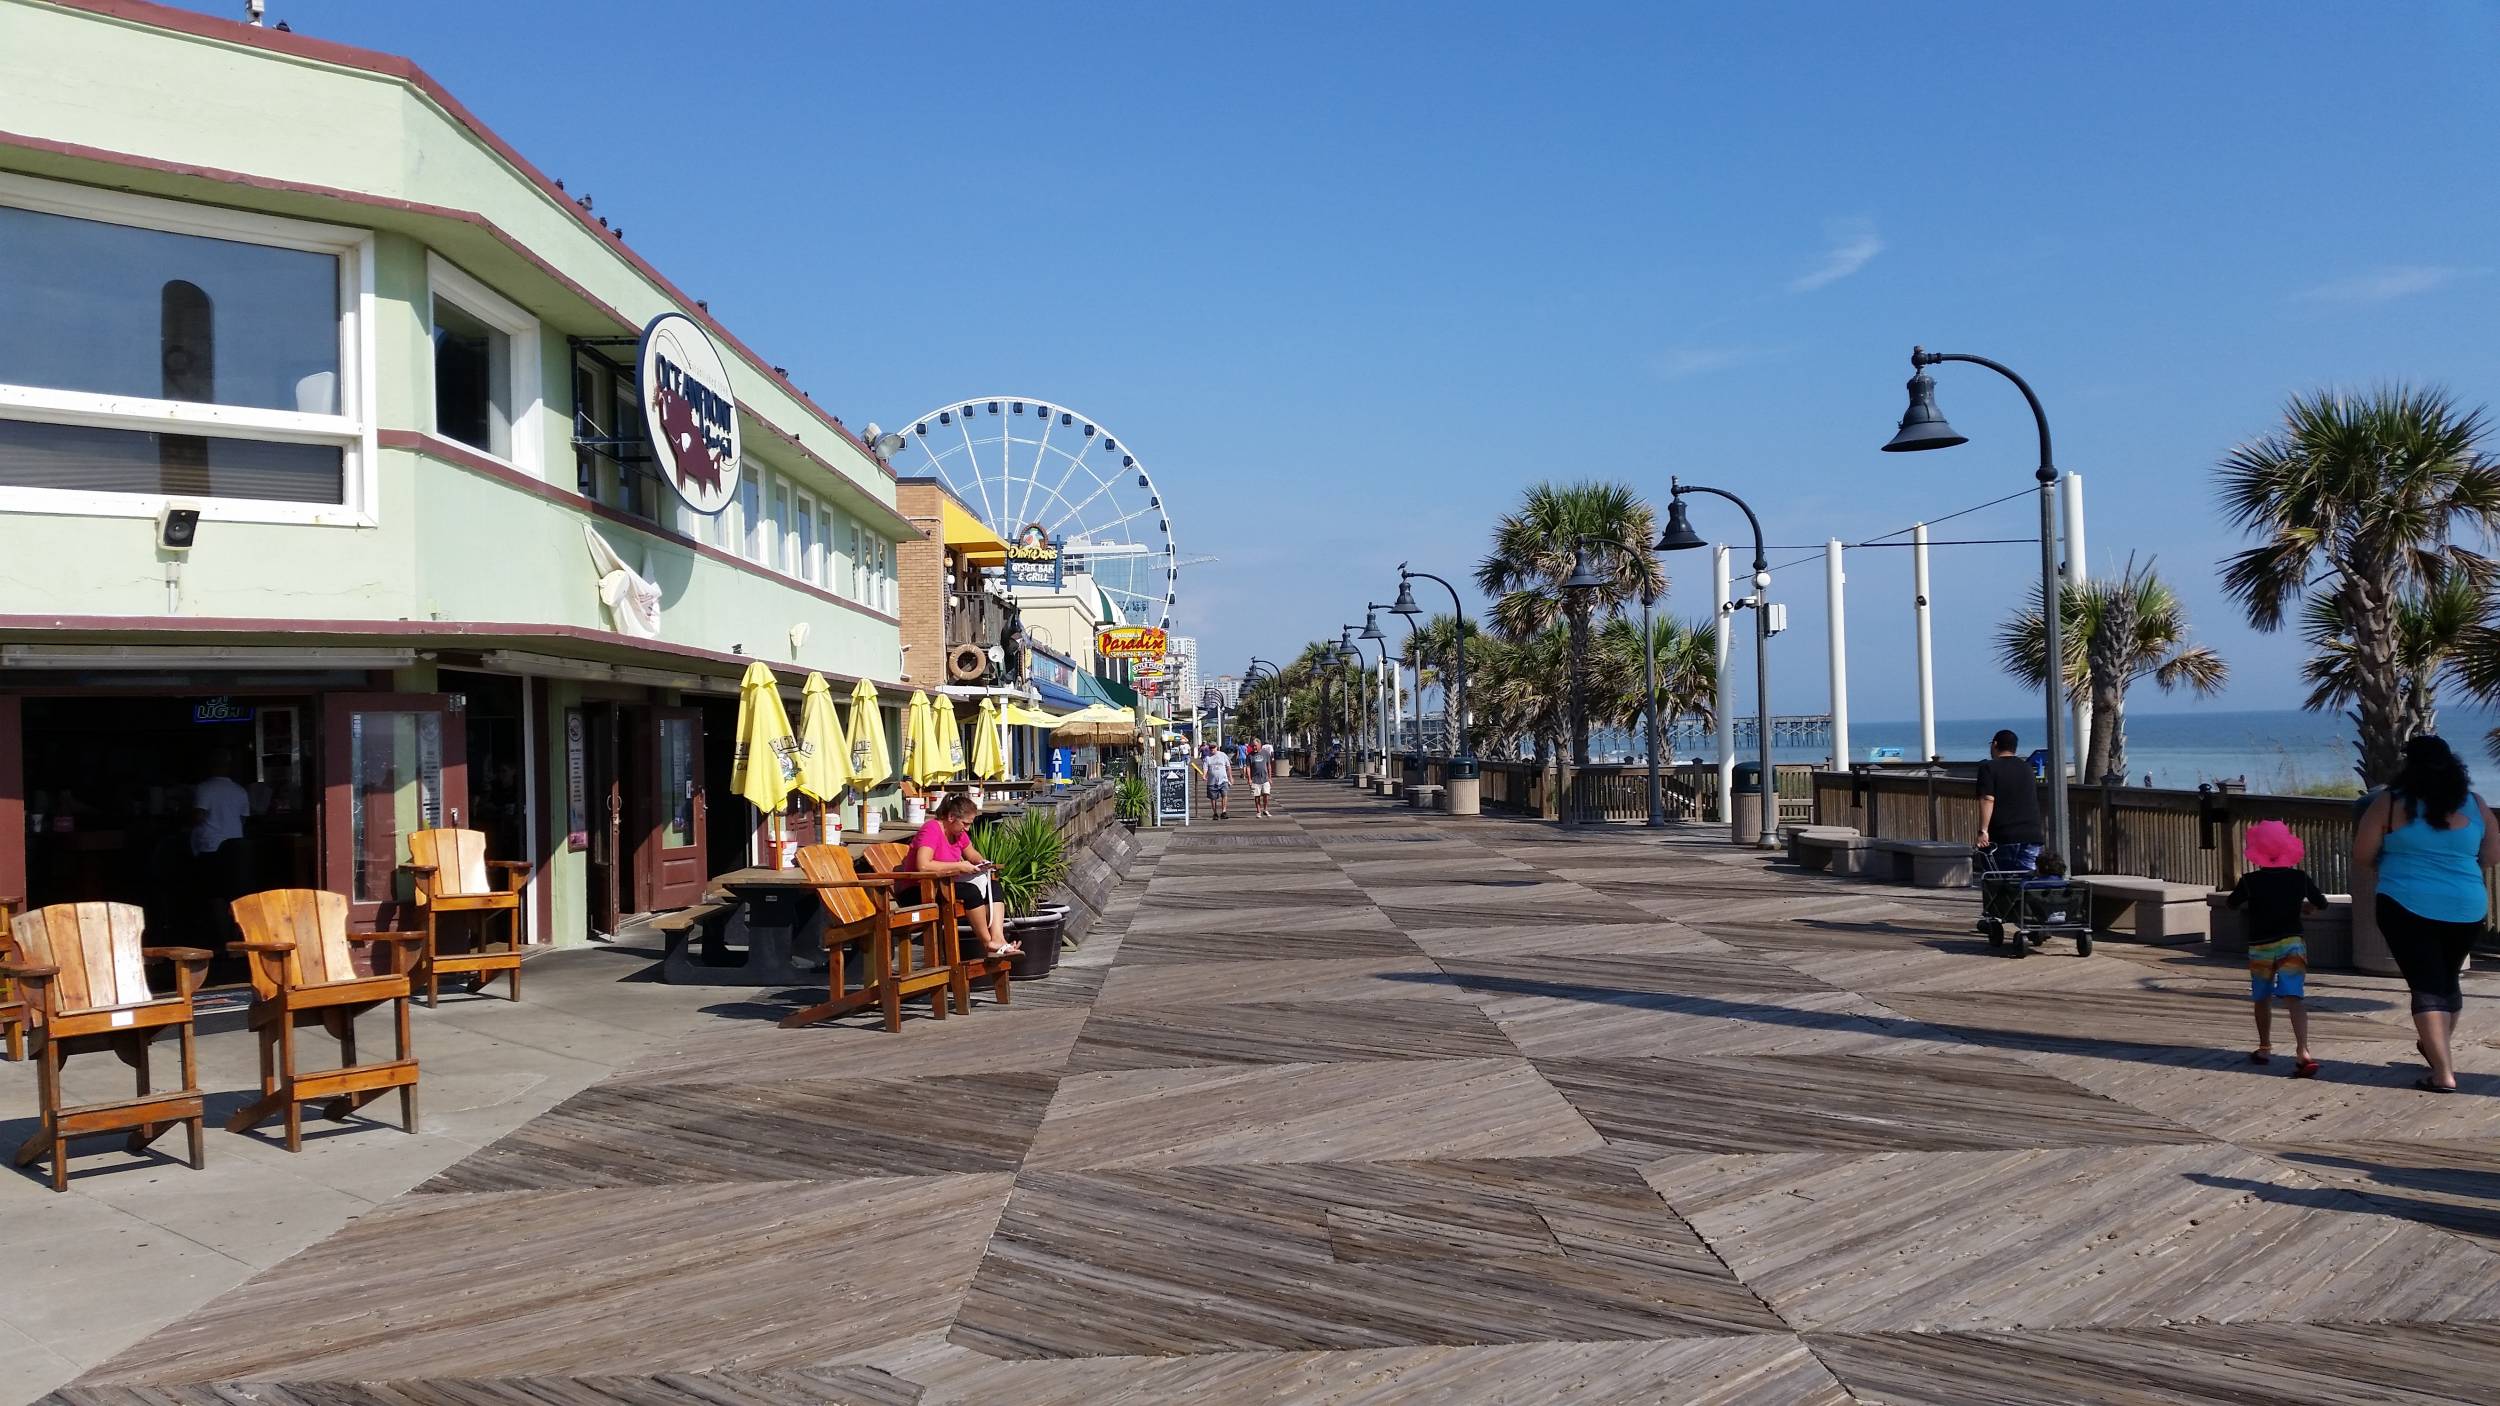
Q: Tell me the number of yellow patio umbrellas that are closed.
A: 6